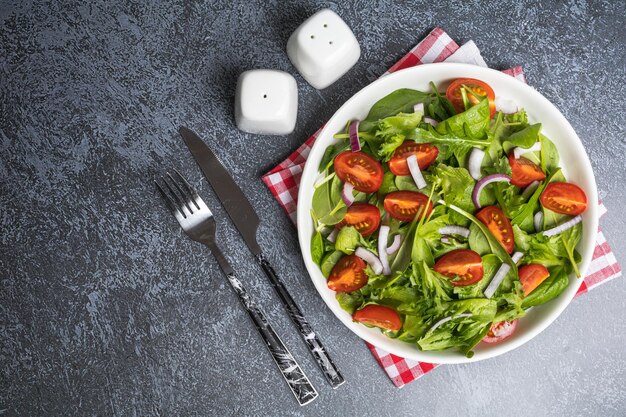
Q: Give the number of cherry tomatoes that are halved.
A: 13